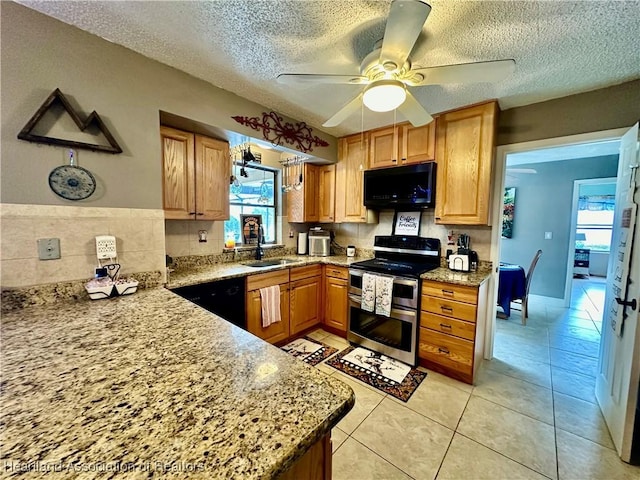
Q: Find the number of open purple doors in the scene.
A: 0